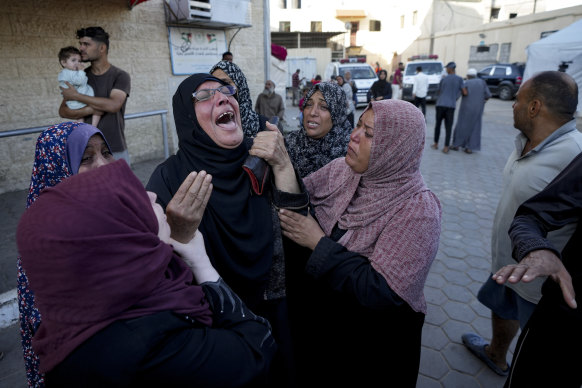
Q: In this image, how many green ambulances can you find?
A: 0